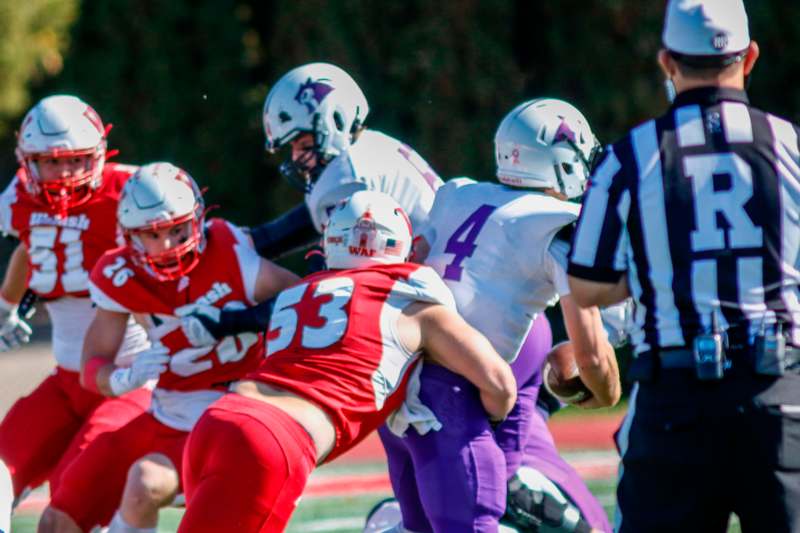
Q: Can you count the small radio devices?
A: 2